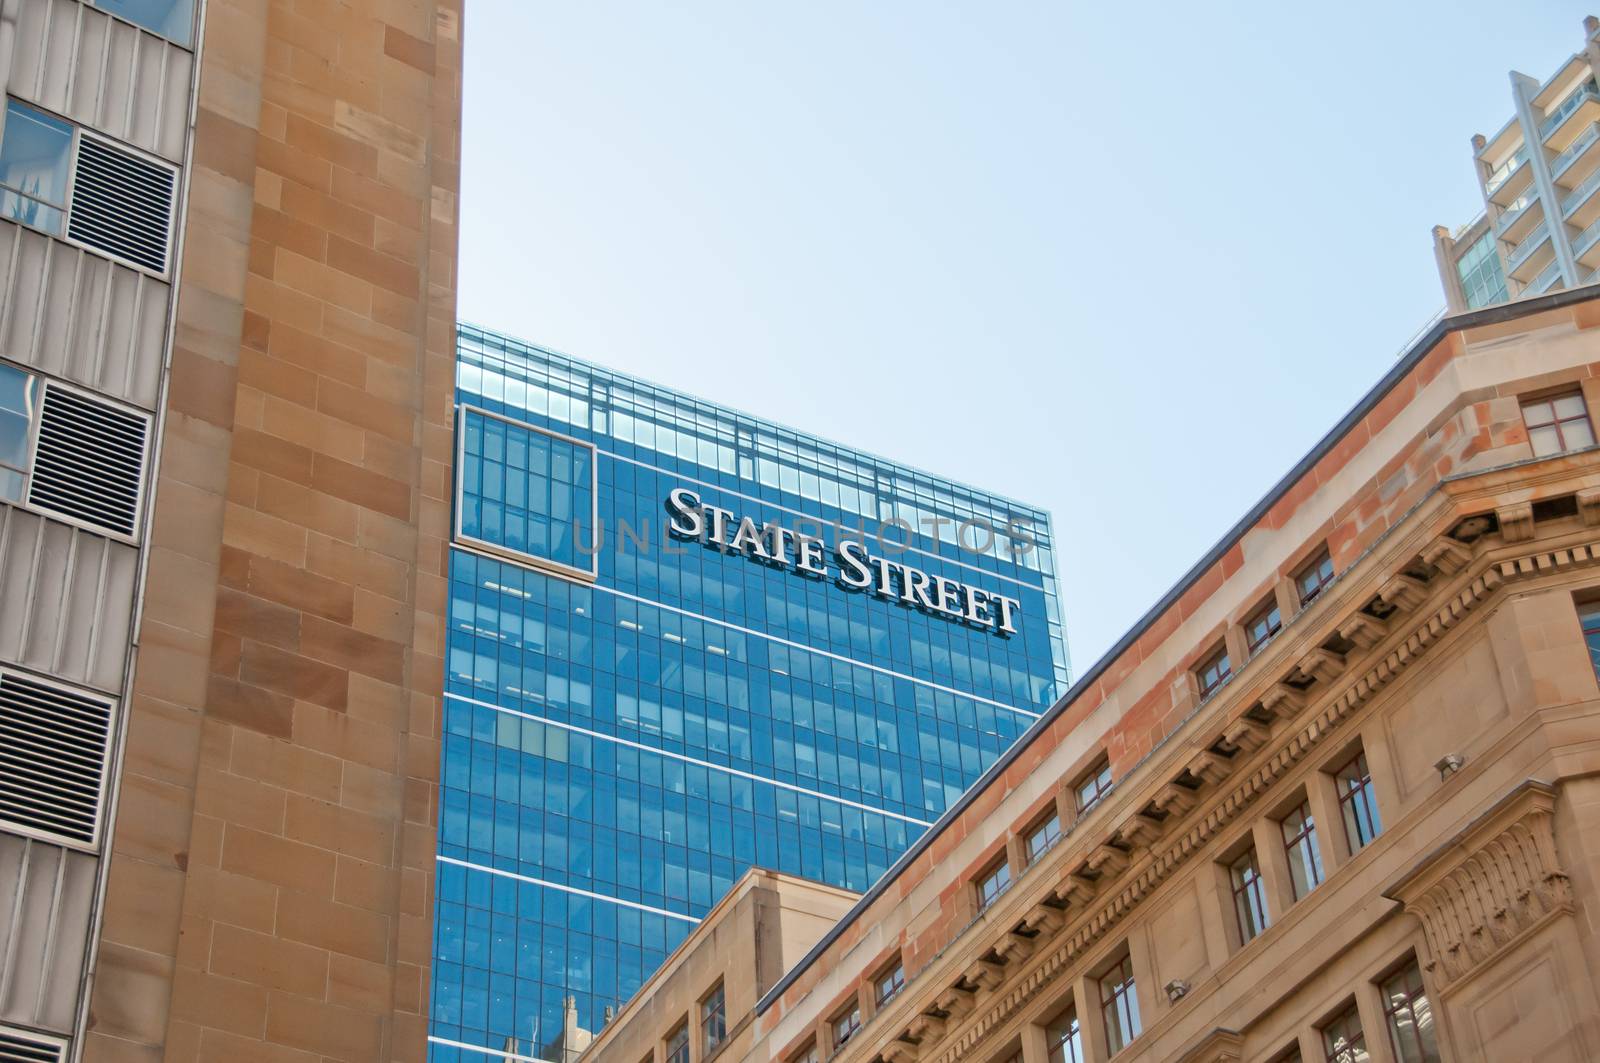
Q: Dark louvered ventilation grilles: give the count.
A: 4